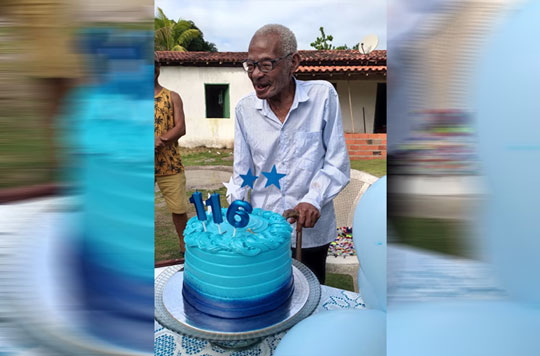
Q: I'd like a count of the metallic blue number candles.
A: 3